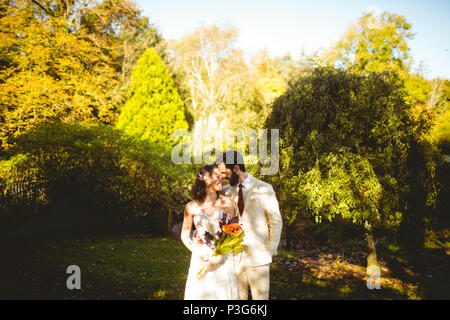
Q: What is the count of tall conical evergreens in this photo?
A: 1